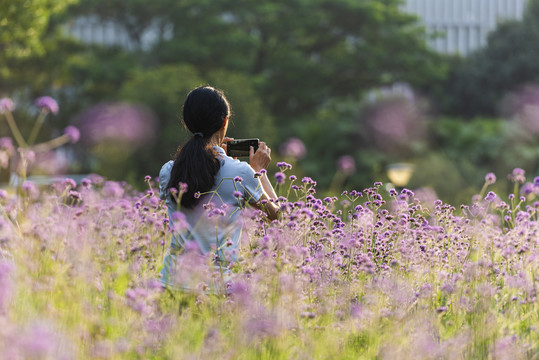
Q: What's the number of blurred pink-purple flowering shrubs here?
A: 3